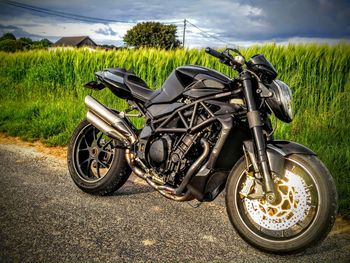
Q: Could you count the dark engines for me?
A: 1